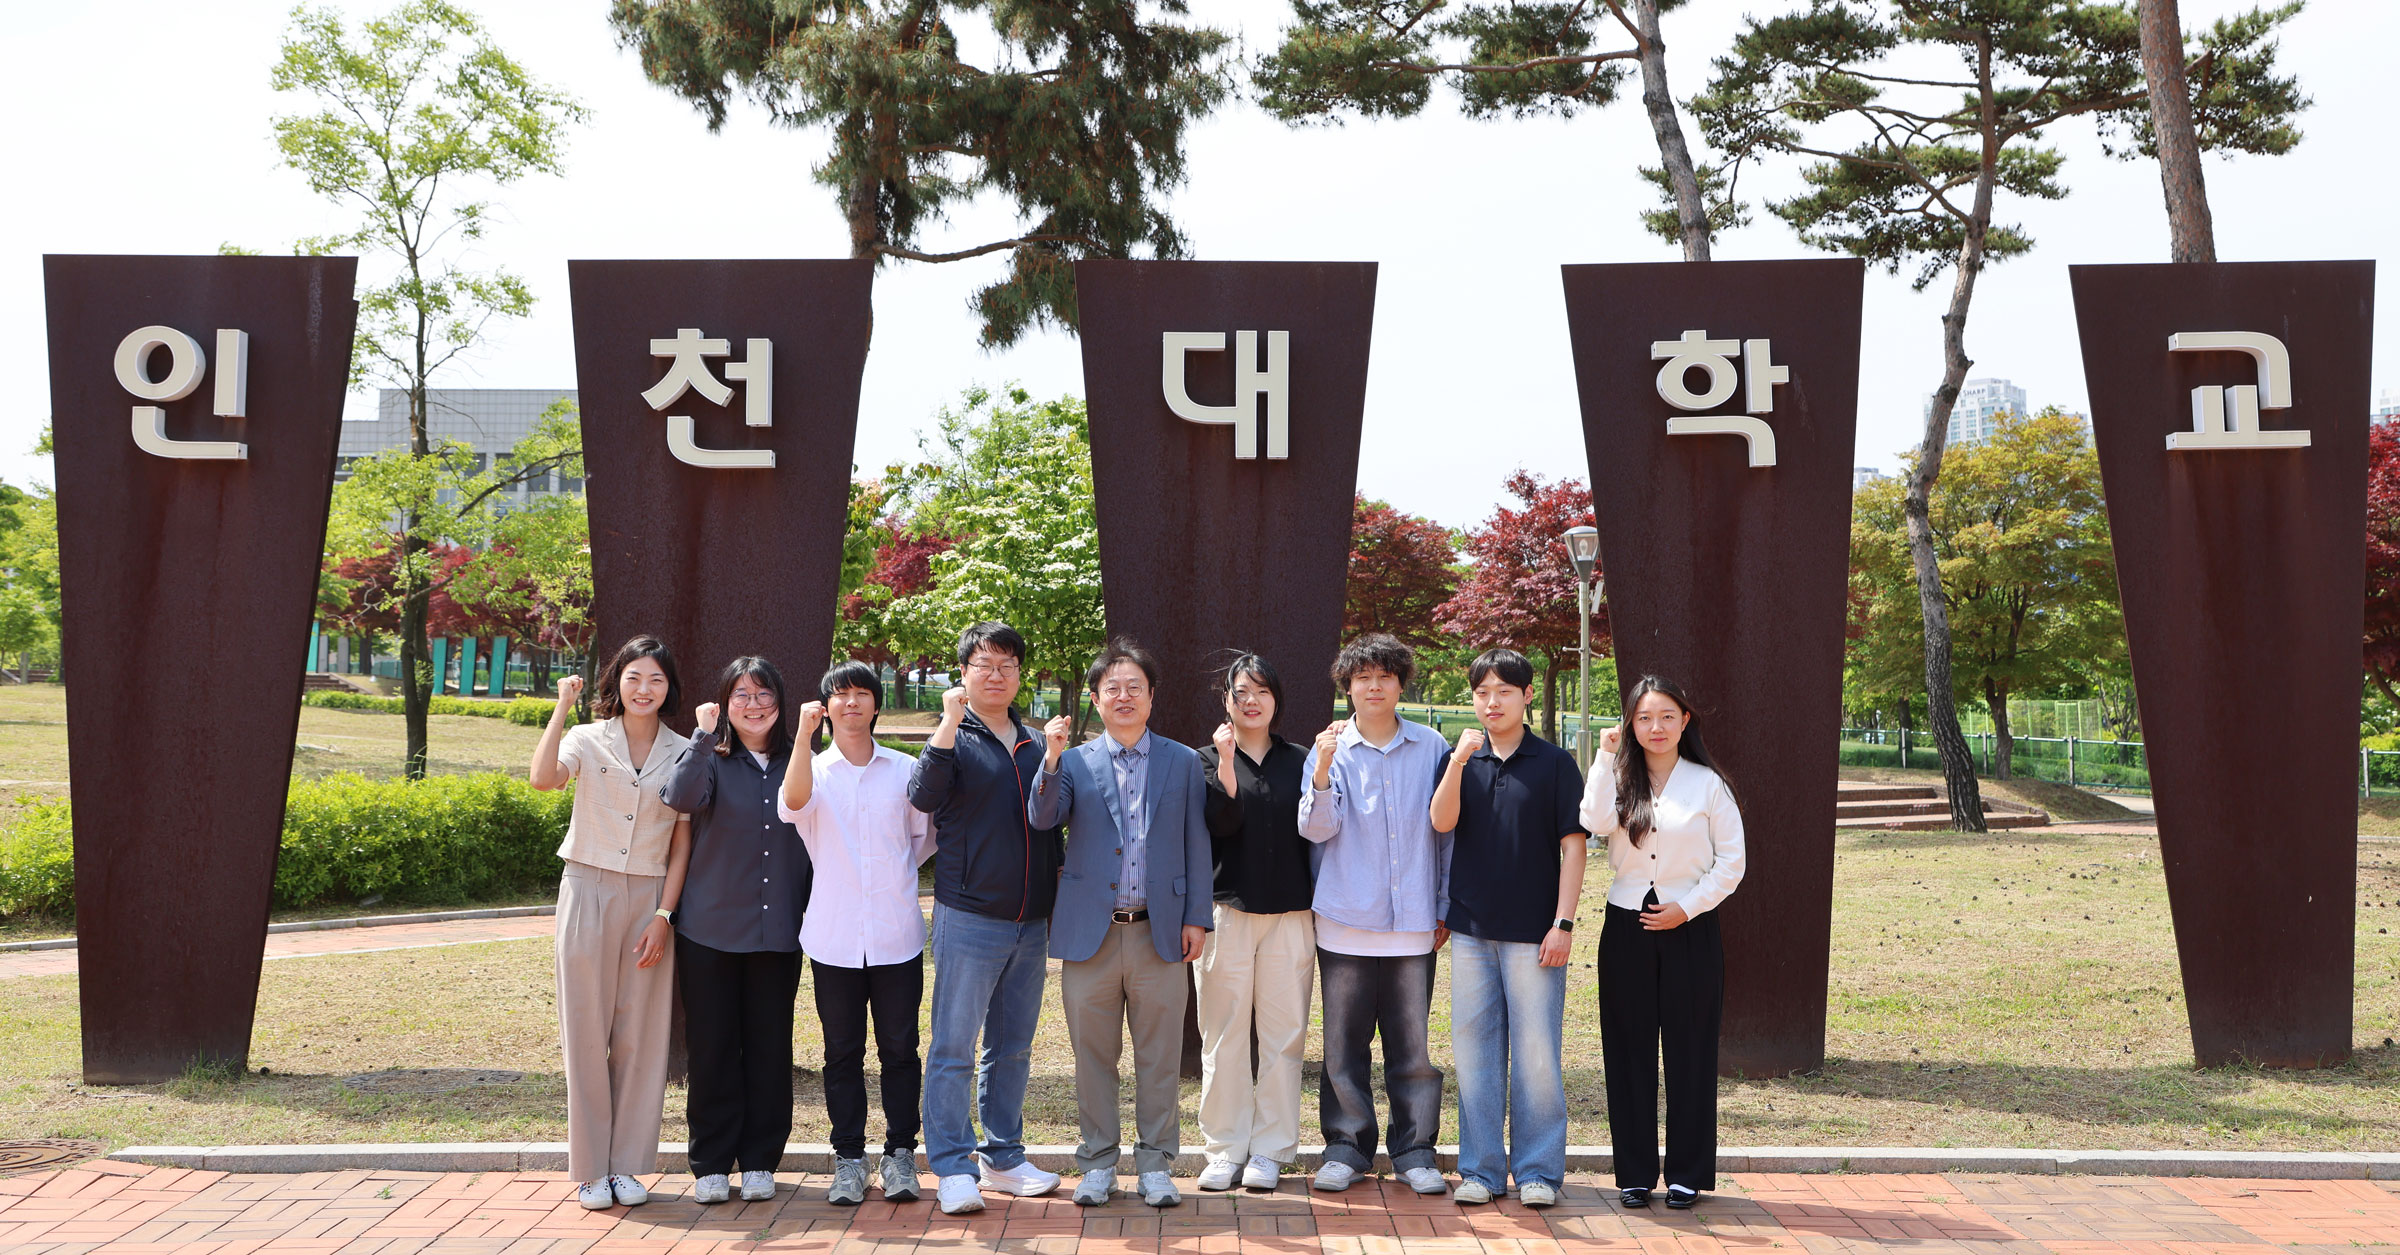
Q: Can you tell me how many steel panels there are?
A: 5